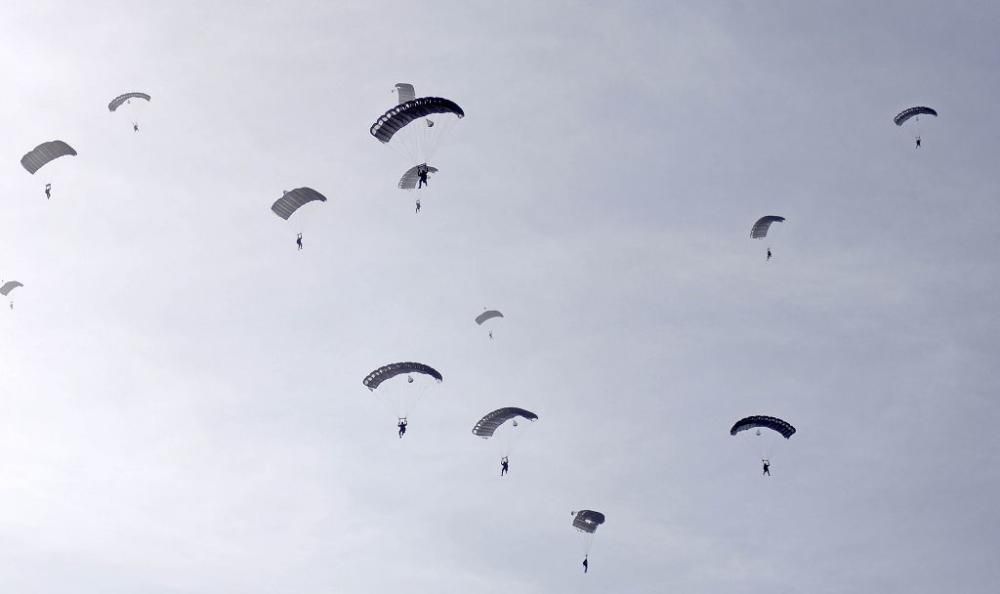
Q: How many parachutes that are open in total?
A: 14